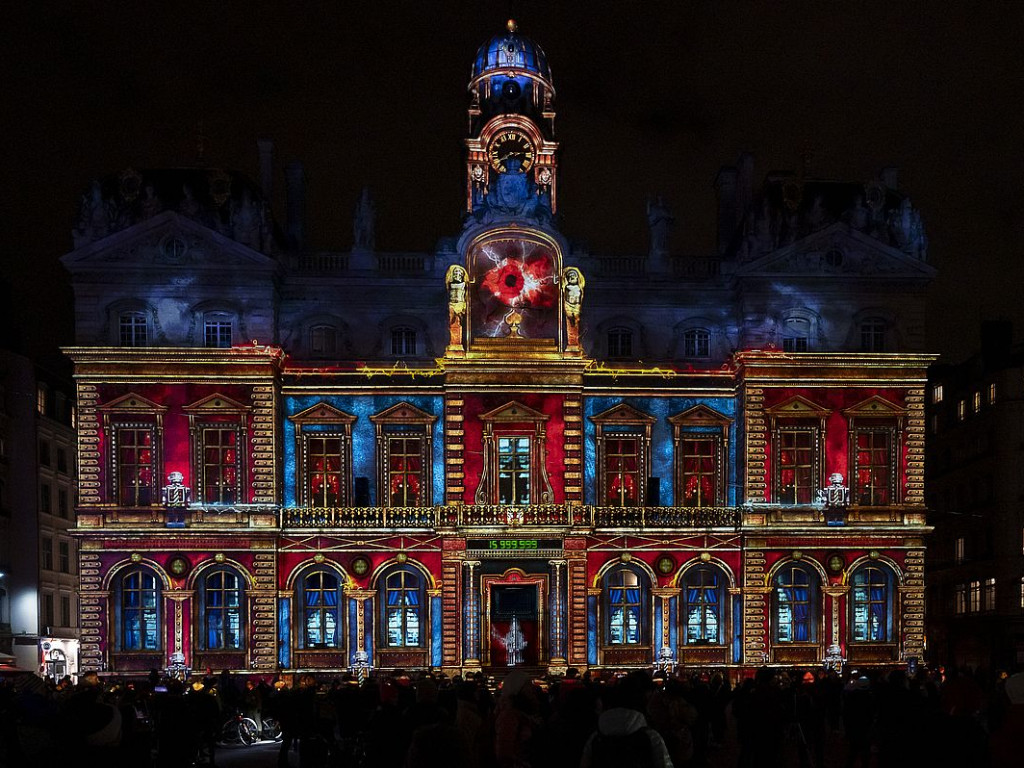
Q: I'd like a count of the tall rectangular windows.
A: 9